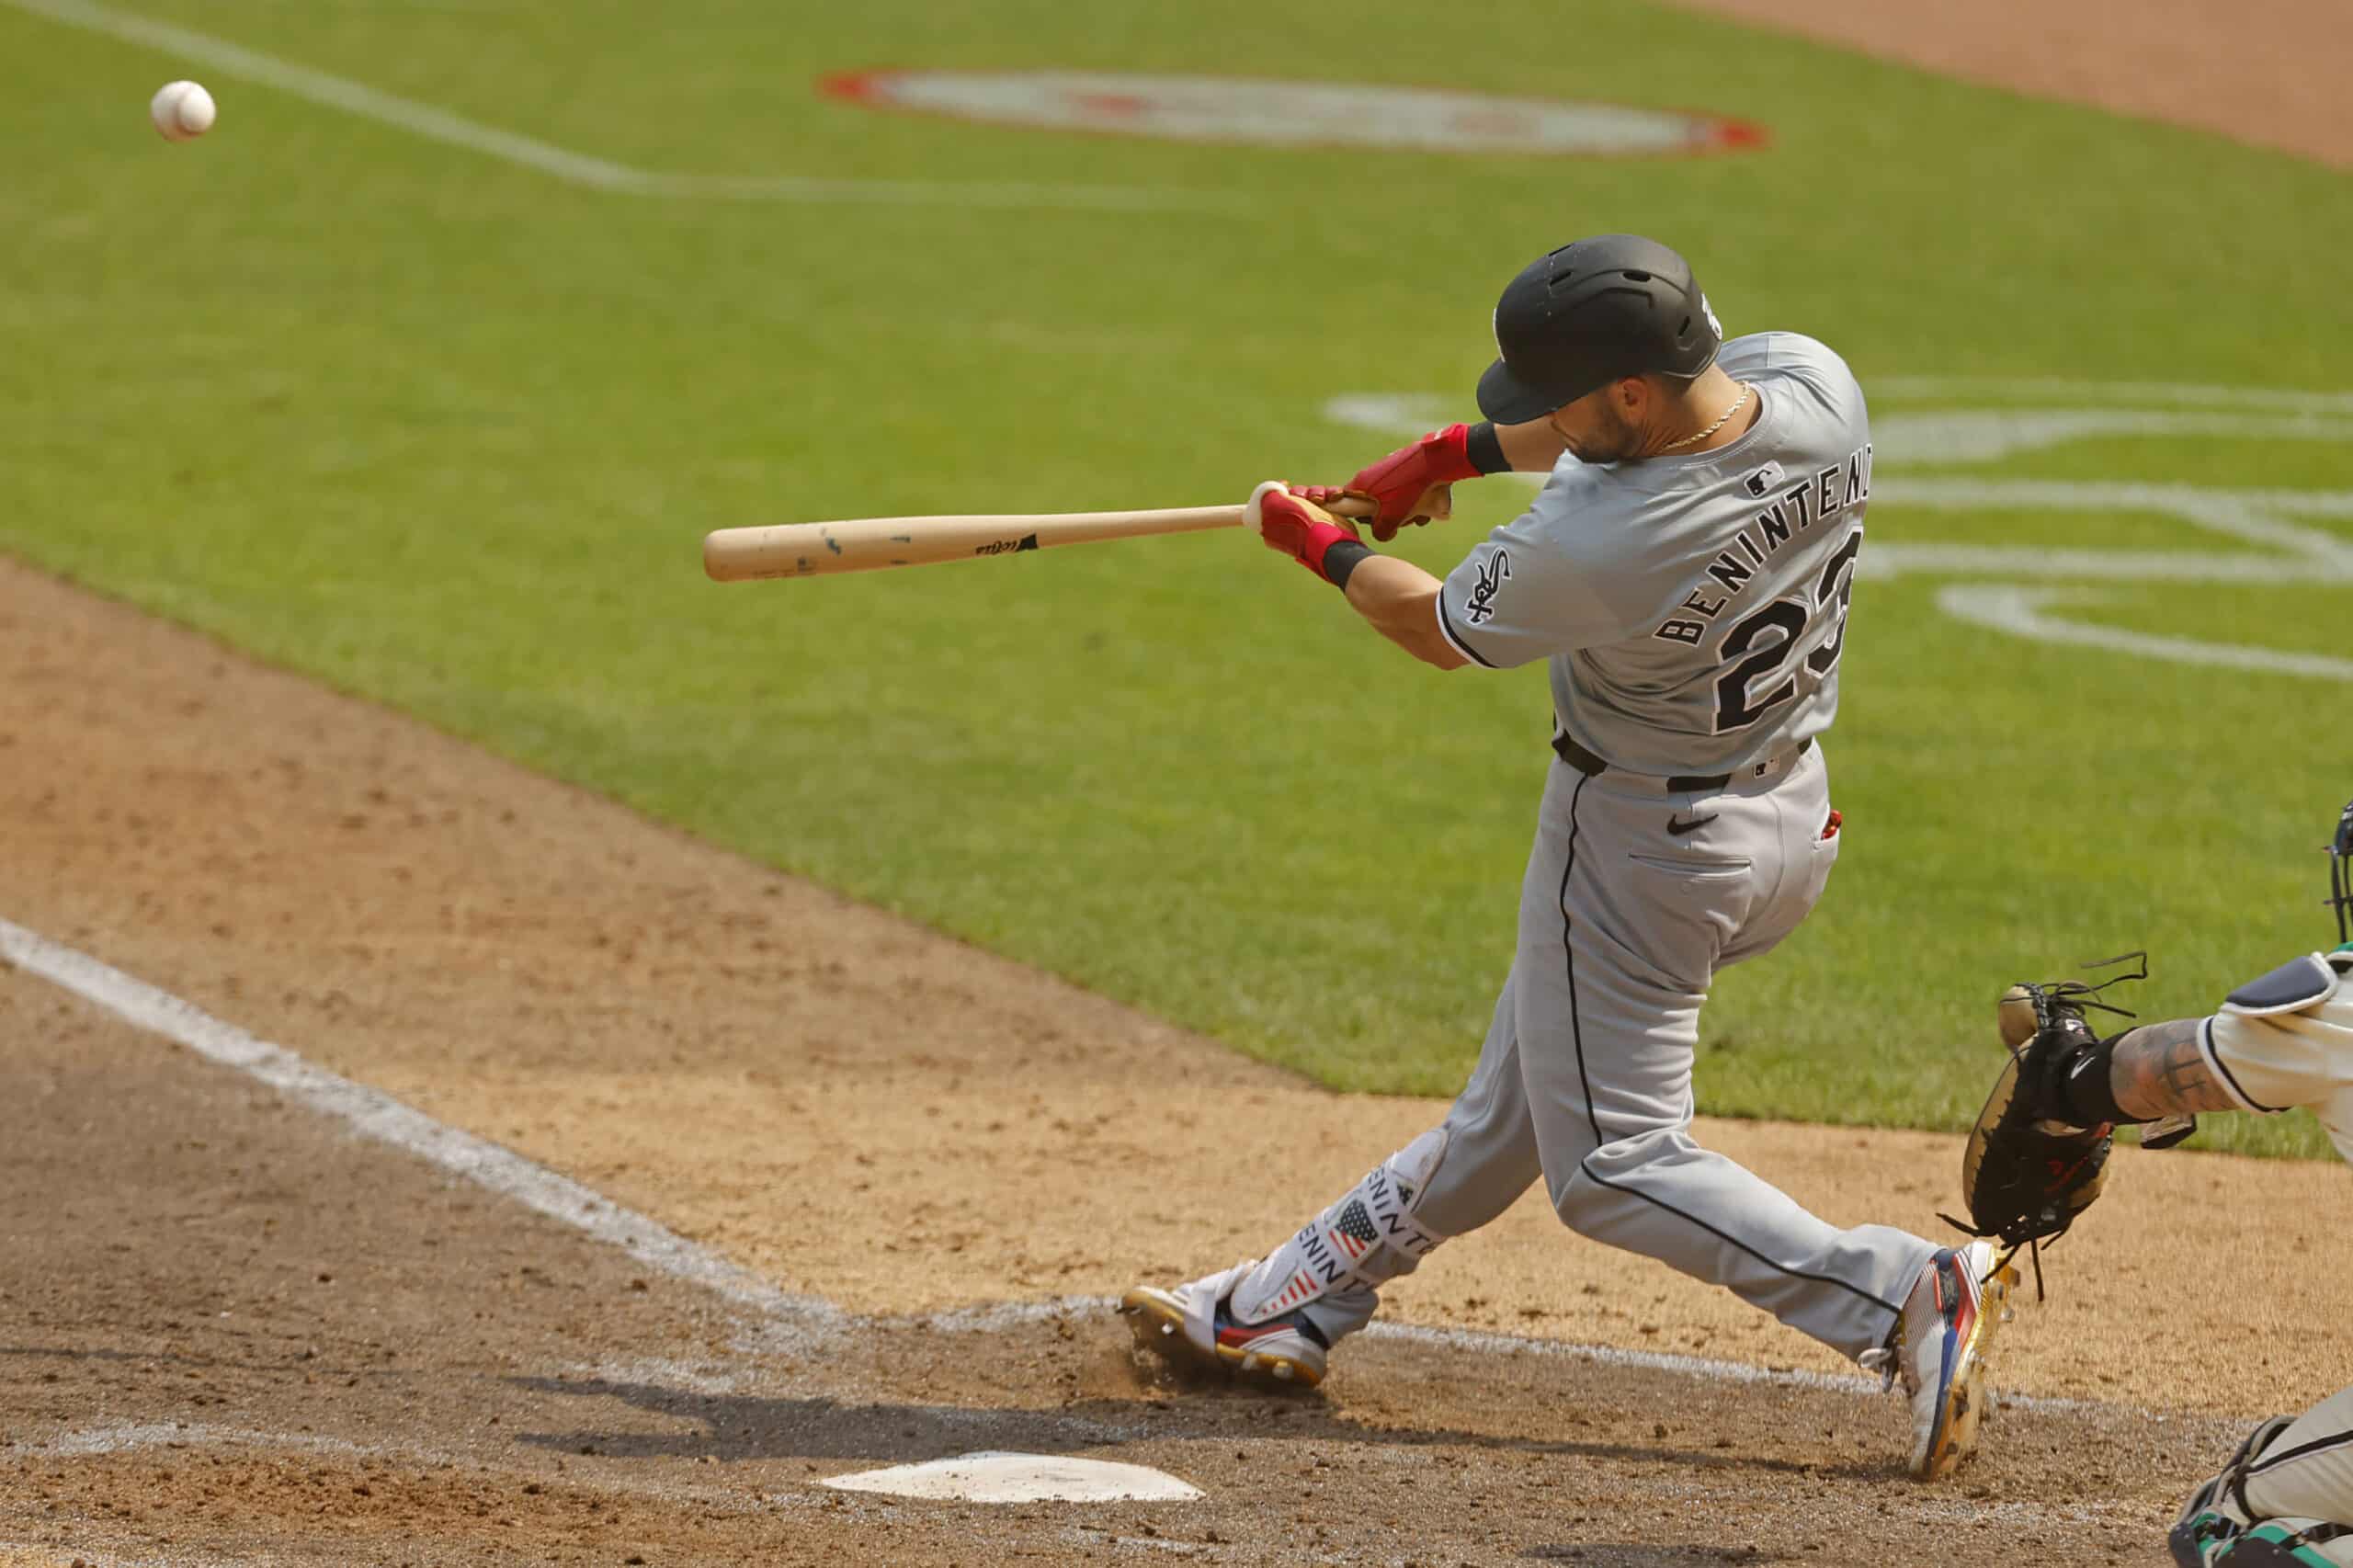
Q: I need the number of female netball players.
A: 0